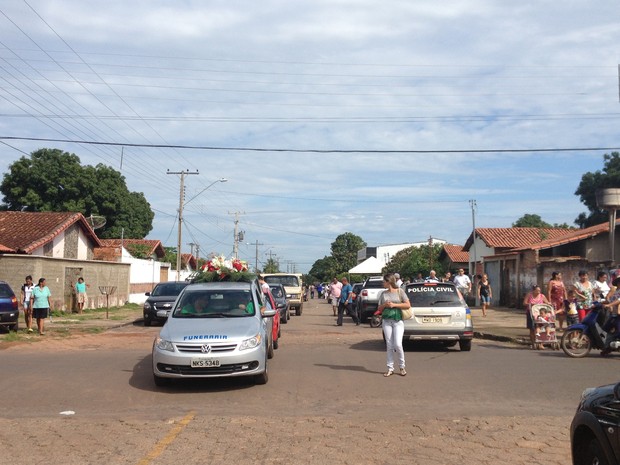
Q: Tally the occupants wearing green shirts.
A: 2